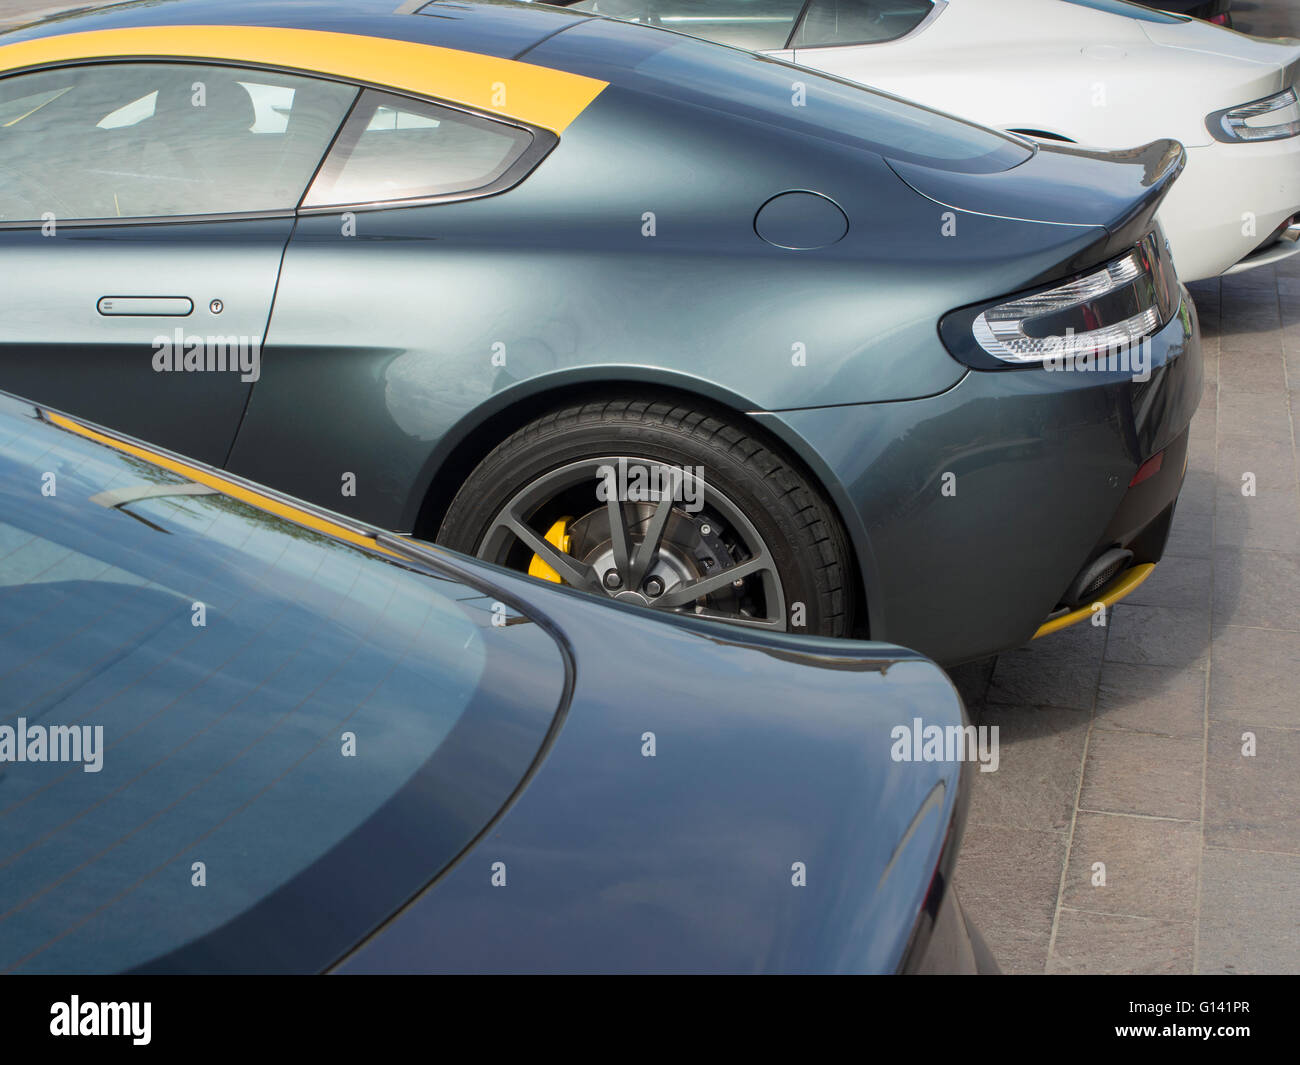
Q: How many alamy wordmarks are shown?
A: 6